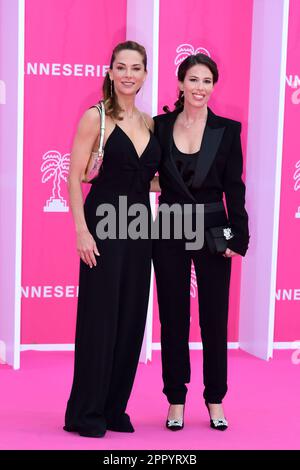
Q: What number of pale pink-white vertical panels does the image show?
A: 3